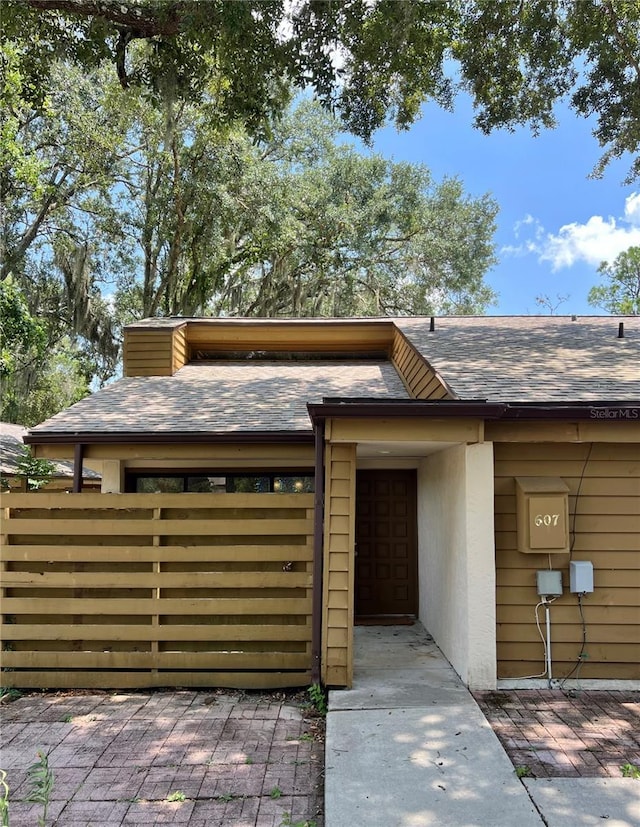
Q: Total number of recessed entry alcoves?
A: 1